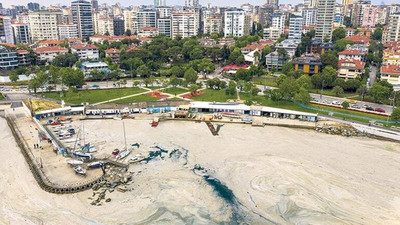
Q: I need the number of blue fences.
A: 1